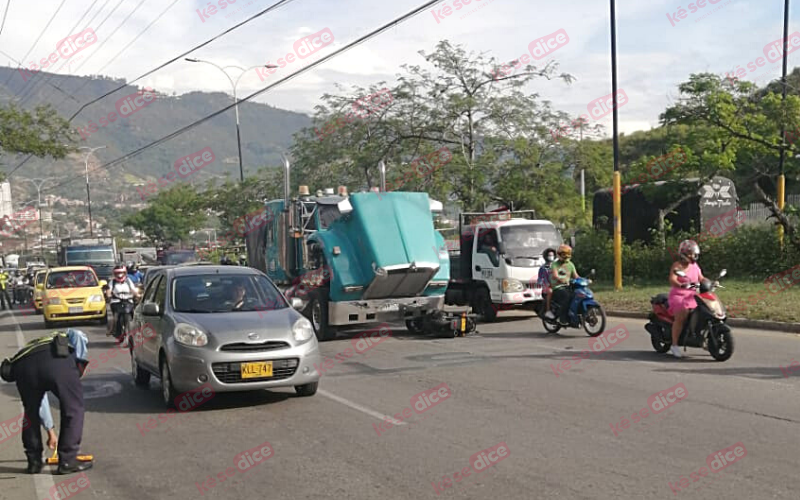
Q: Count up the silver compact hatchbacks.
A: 1